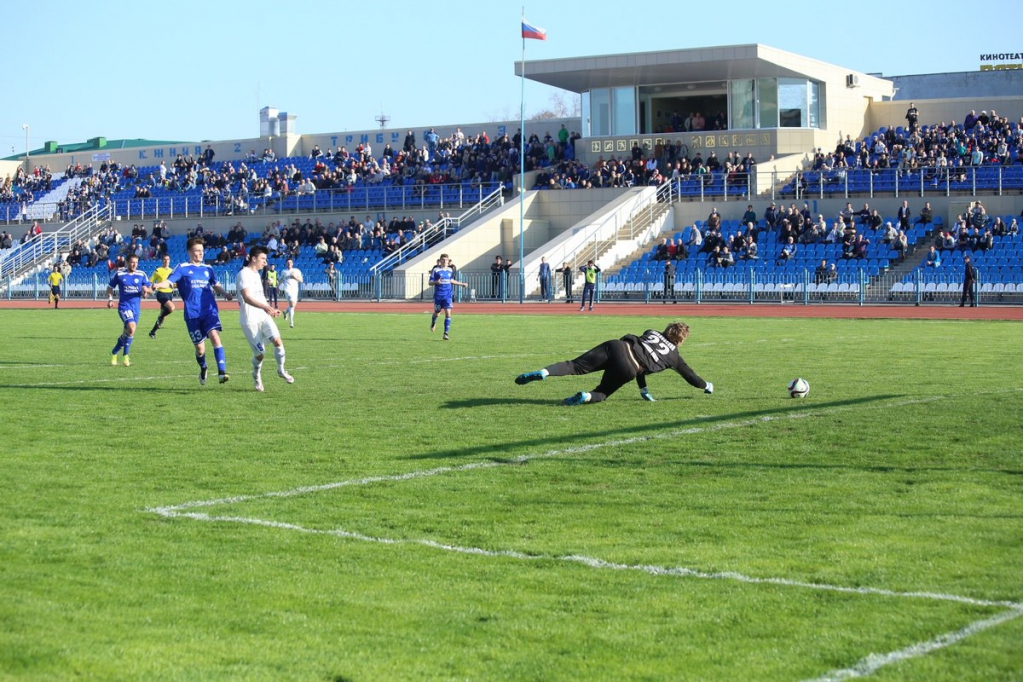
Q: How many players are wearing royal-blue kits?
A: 3